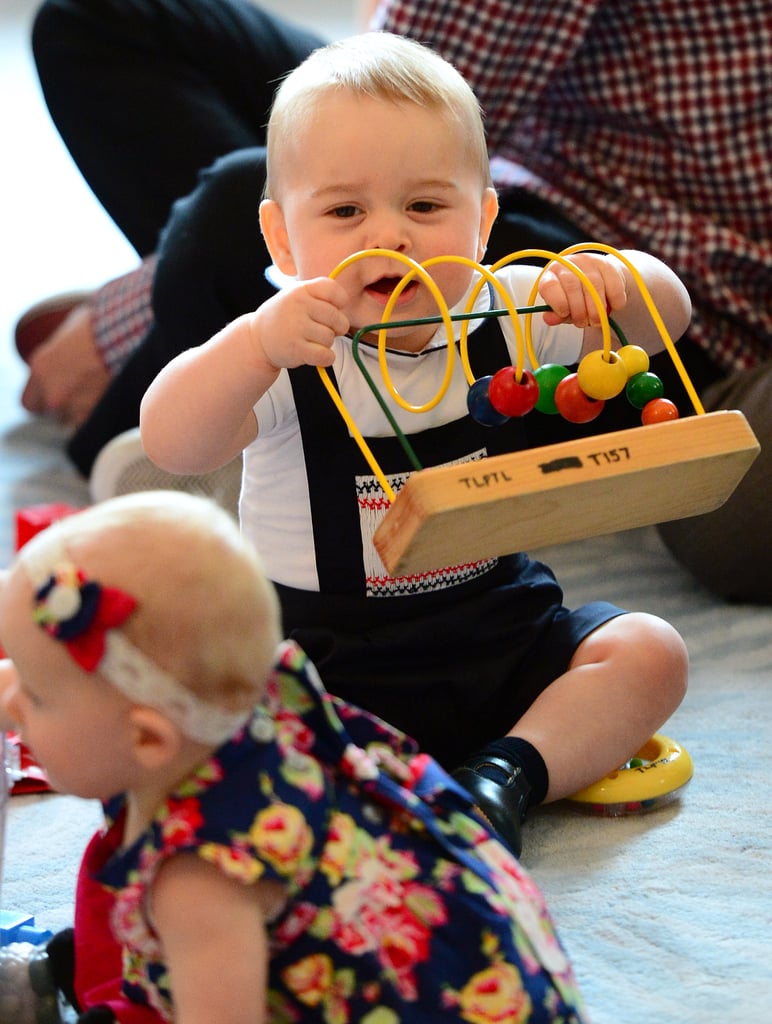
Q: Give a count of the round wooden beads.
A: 8